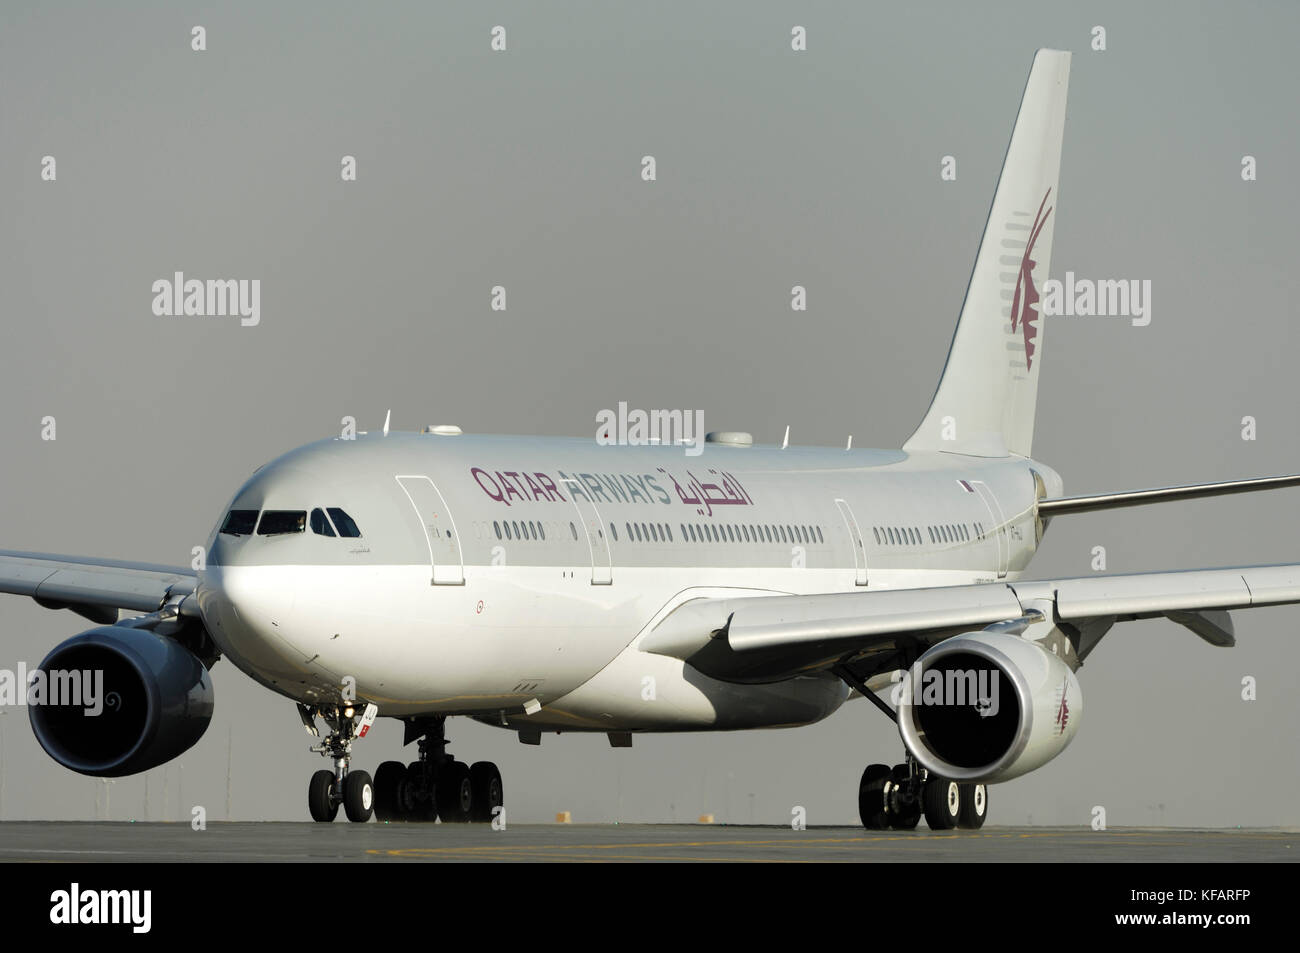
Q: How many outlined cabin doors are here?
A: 4